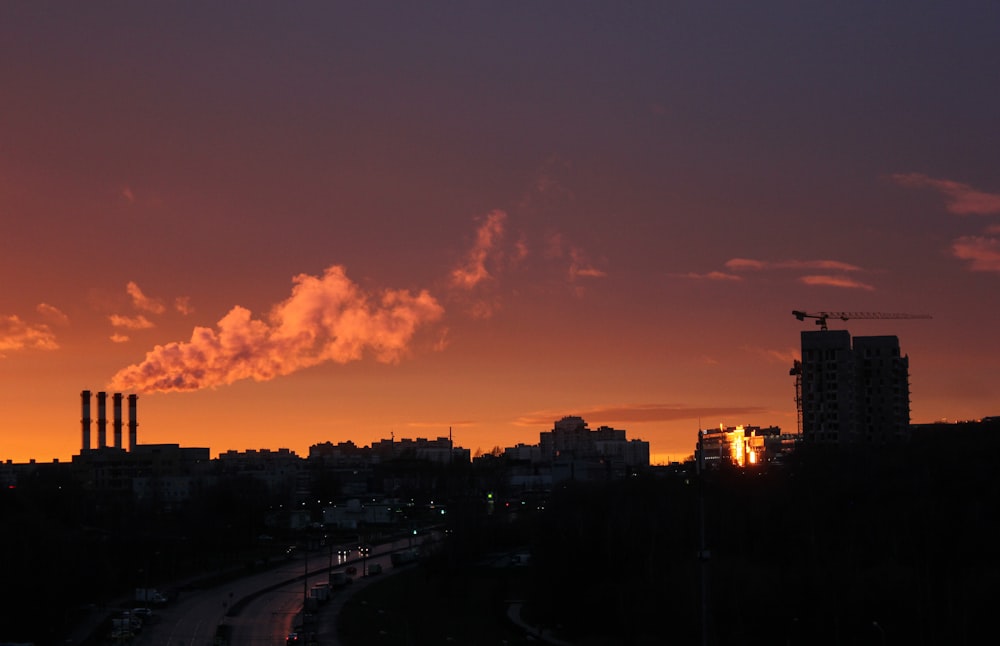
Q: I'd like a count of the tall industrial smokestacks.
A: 4